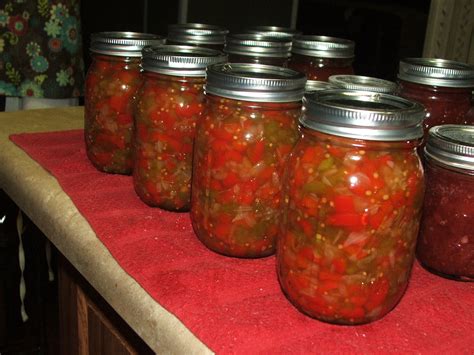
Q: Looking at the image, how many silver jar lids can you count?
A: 12